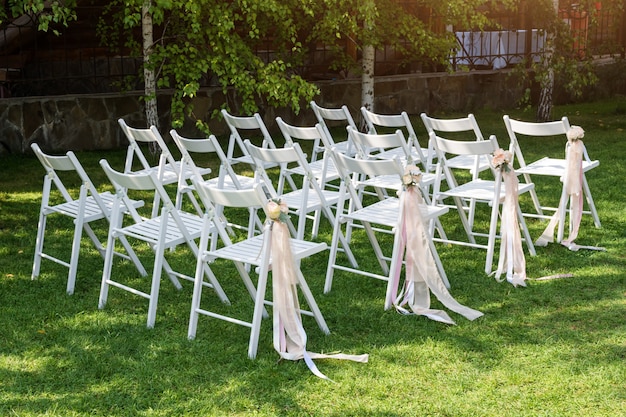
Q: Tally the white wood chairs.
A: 15